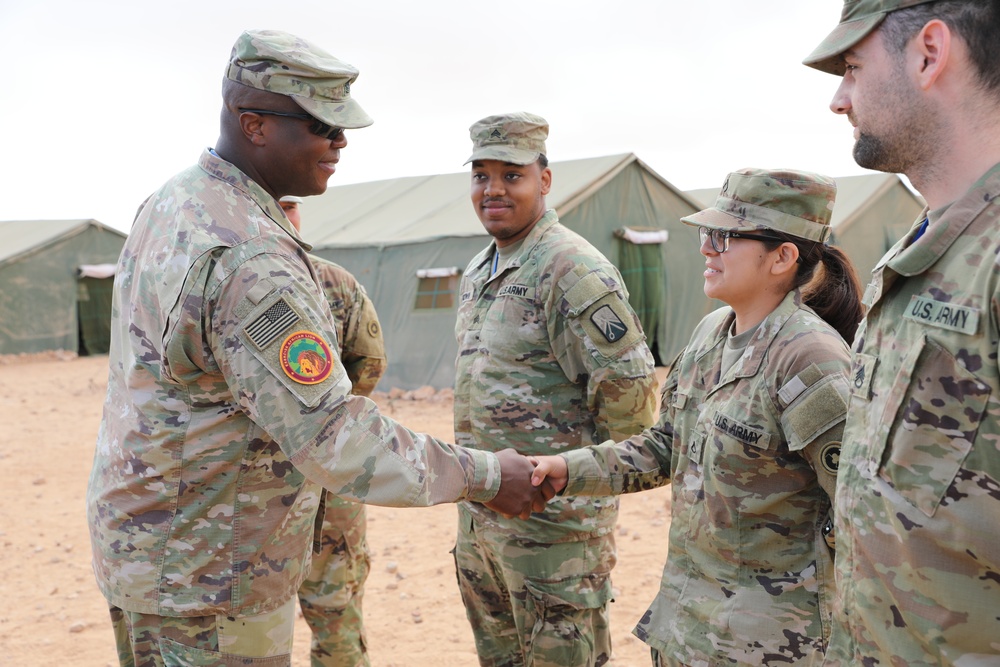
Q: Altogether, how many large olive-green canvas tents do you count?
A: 3